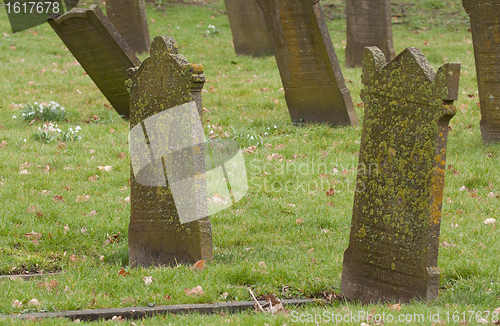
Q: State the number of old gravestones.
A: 8